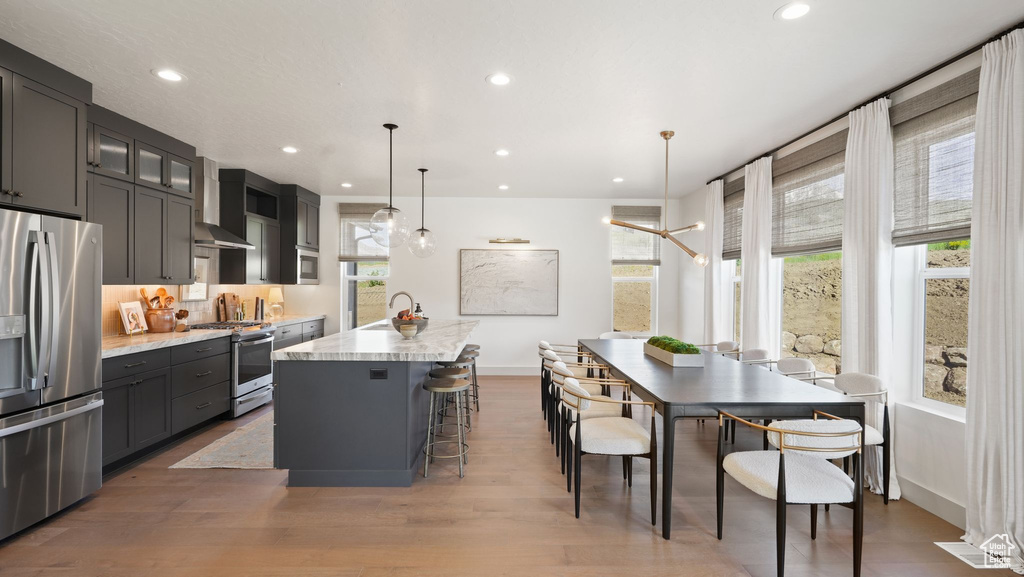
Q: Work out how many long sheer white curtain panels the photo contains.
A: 4